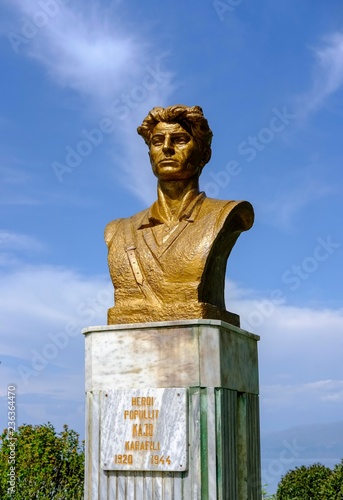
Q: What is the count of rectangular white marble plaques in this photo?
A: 1